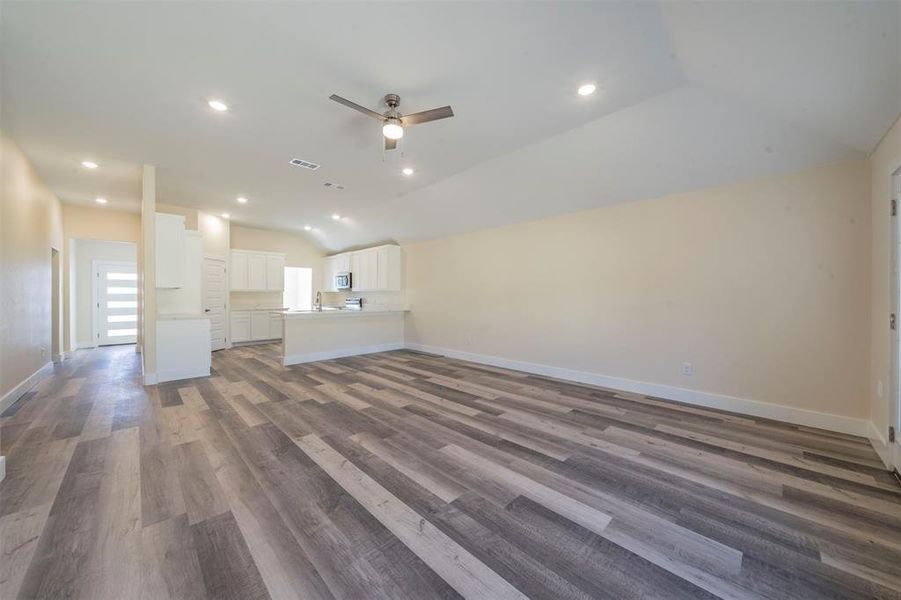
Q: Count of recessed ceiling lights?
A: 9